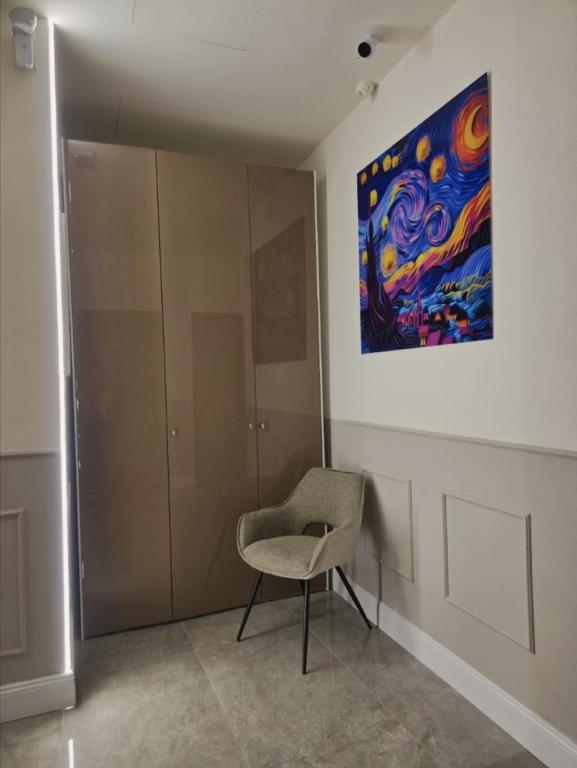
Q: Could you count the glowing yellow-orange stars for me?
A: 10